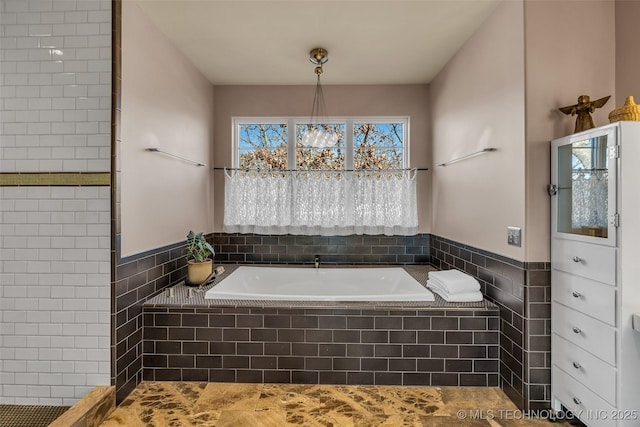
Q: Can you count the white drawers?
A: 5